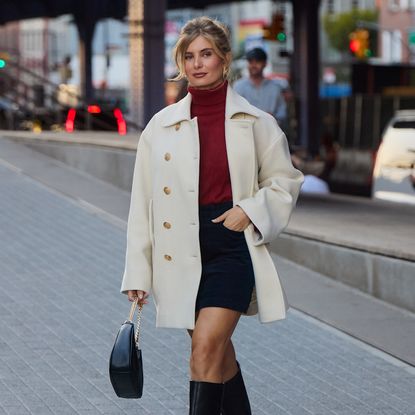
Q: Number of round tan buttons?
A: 5